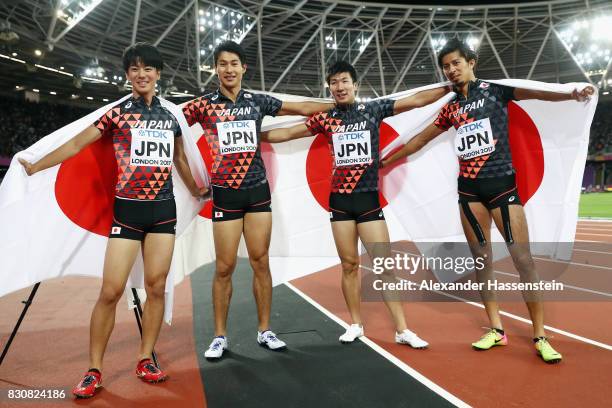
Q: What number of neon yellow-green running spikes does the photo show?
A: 2